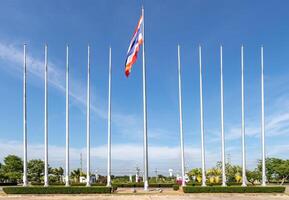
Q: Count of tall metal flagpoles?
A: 11